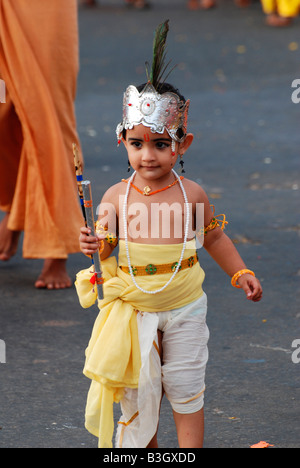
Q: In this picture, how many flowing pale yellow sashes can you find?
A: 1